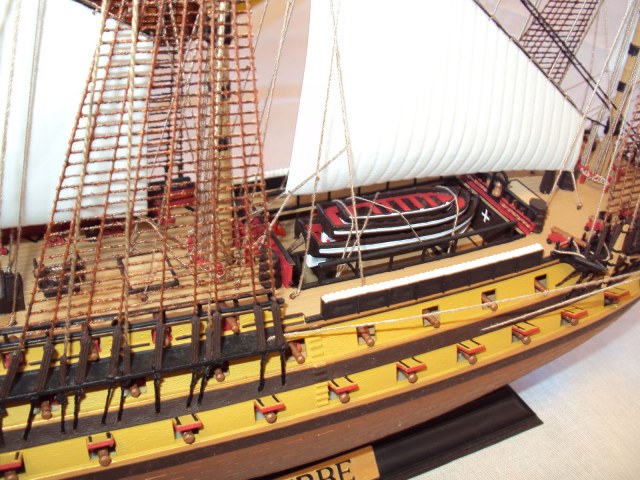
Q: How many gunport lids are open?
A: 10